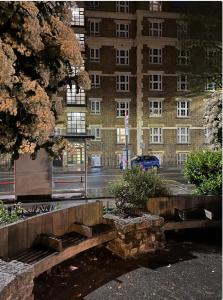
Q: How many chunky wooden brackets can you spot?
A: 4